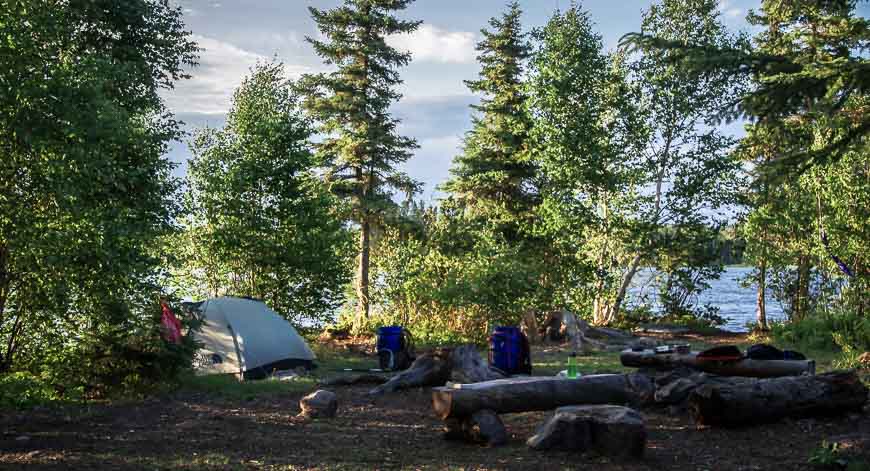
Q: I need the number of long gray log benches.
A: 3